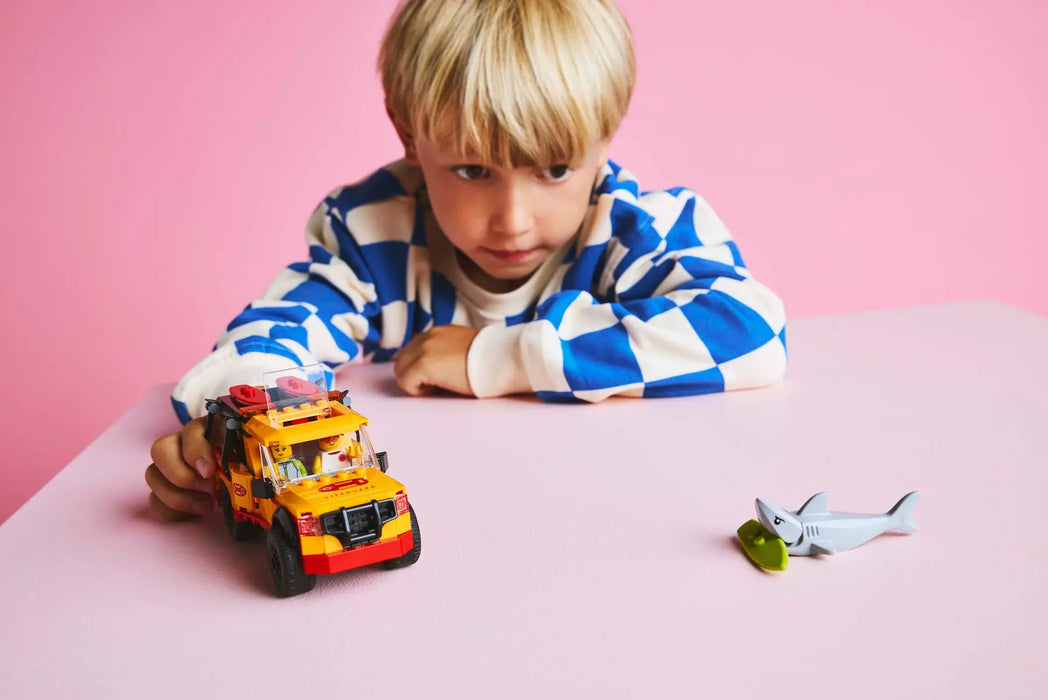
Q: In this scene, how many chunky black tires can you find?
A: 3